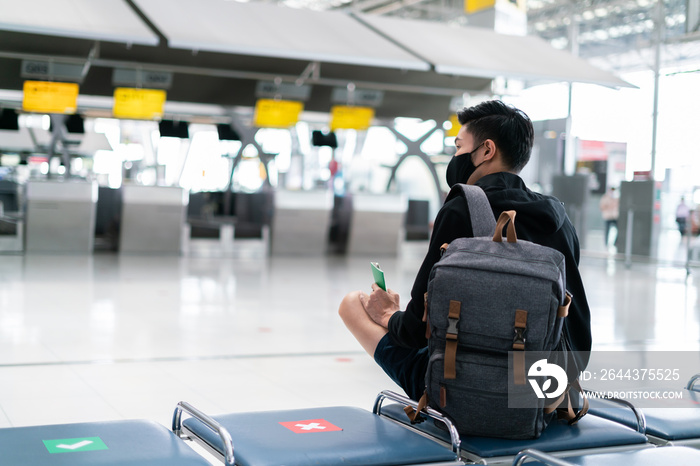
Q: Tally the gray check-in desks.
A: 4